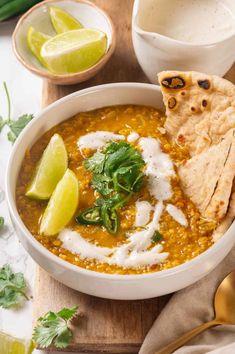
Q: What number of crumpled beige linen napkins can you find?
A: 1